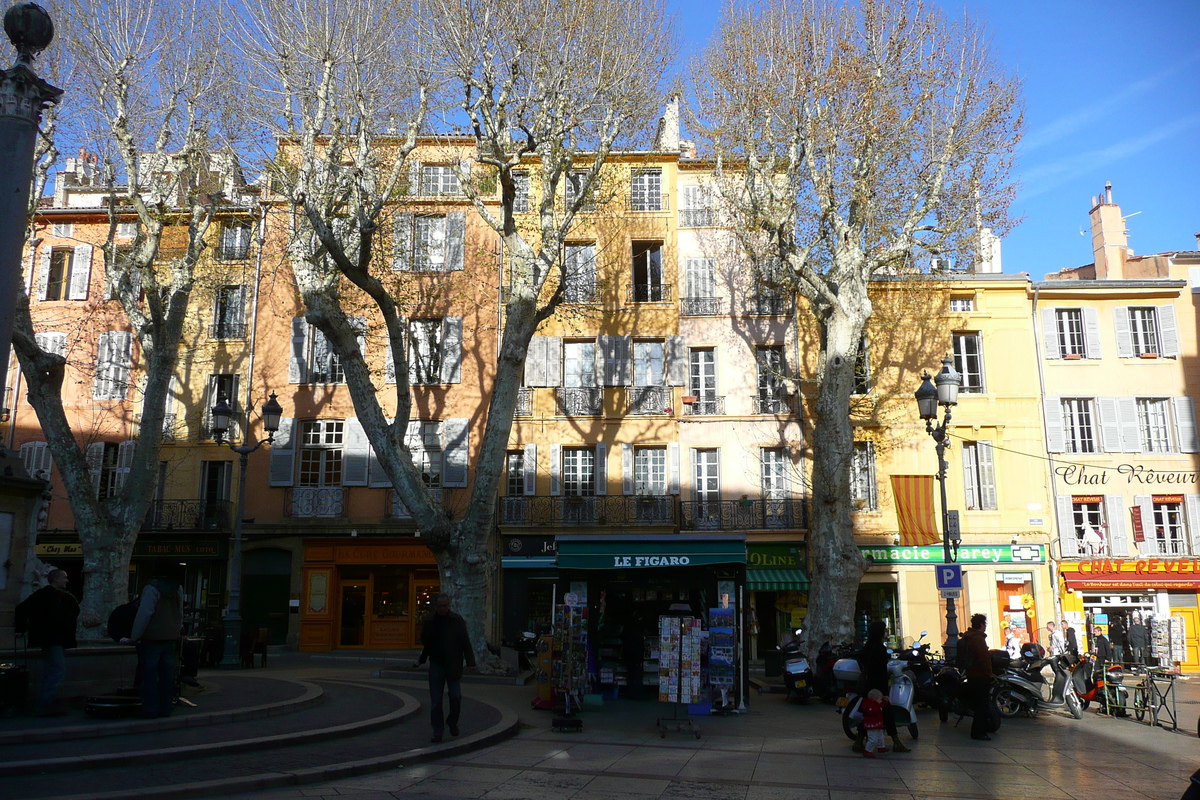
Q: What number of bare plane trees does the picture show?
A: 3